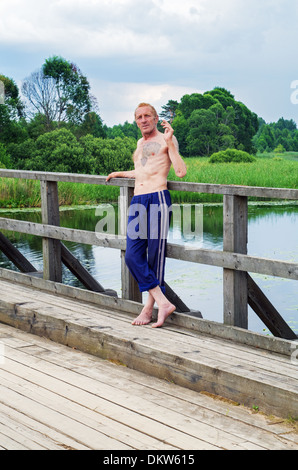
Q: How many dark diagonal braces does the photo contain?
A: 4